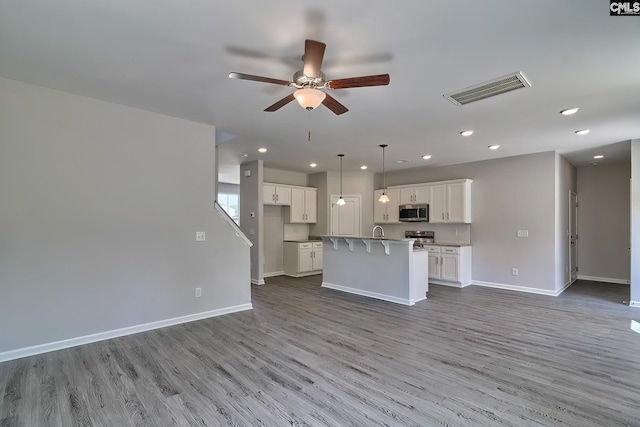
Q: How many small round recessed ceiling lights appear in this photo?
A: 9